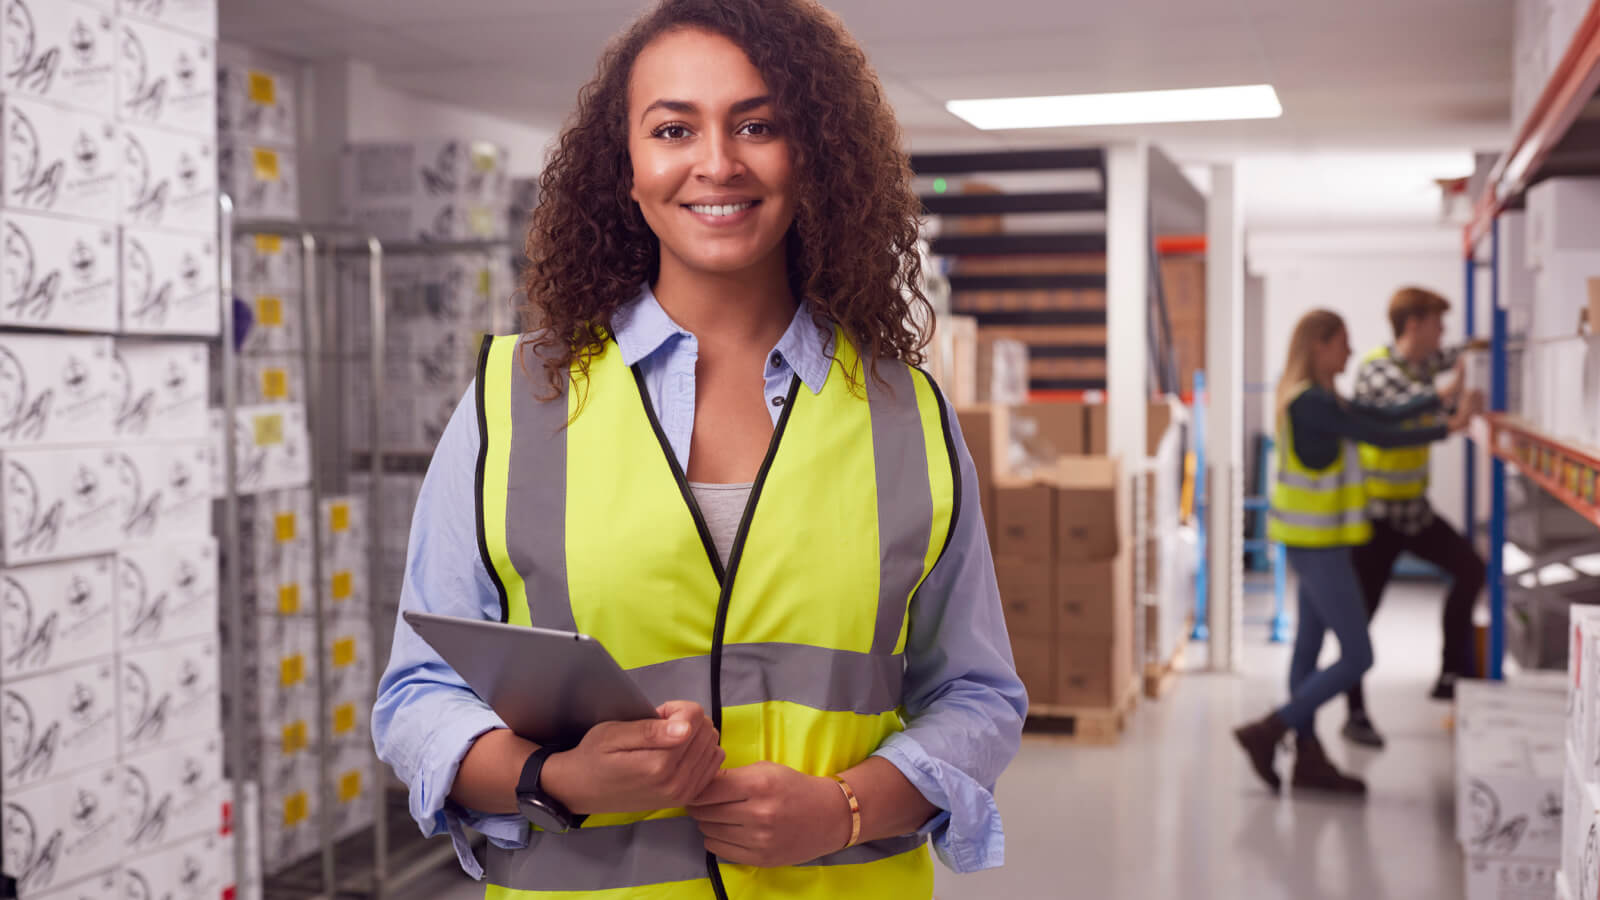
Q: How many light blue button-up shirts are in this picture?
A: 1